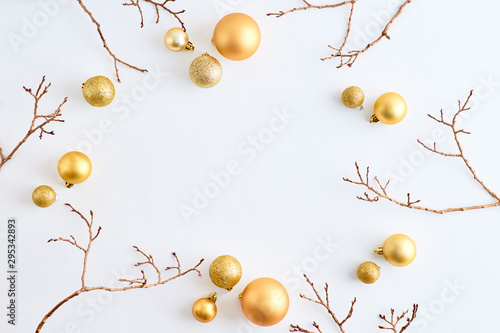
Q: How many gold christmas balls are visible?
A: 13